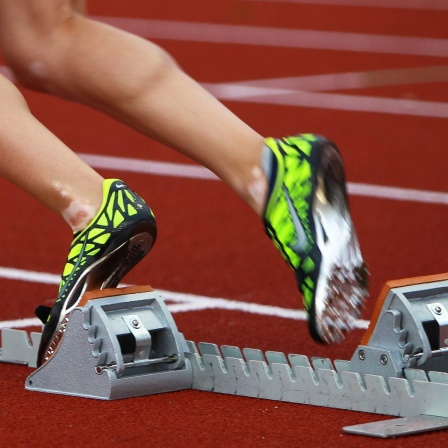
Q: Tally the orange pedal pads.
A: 2